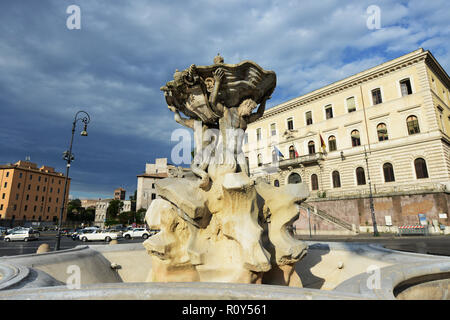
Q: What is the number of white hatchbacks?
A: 2